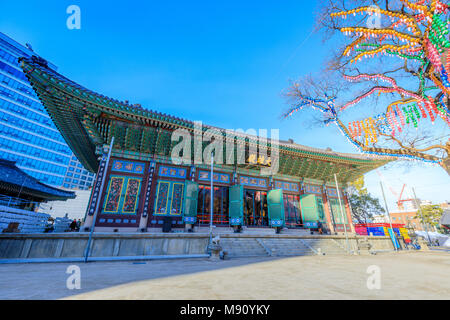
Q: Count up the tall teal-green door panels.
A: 4